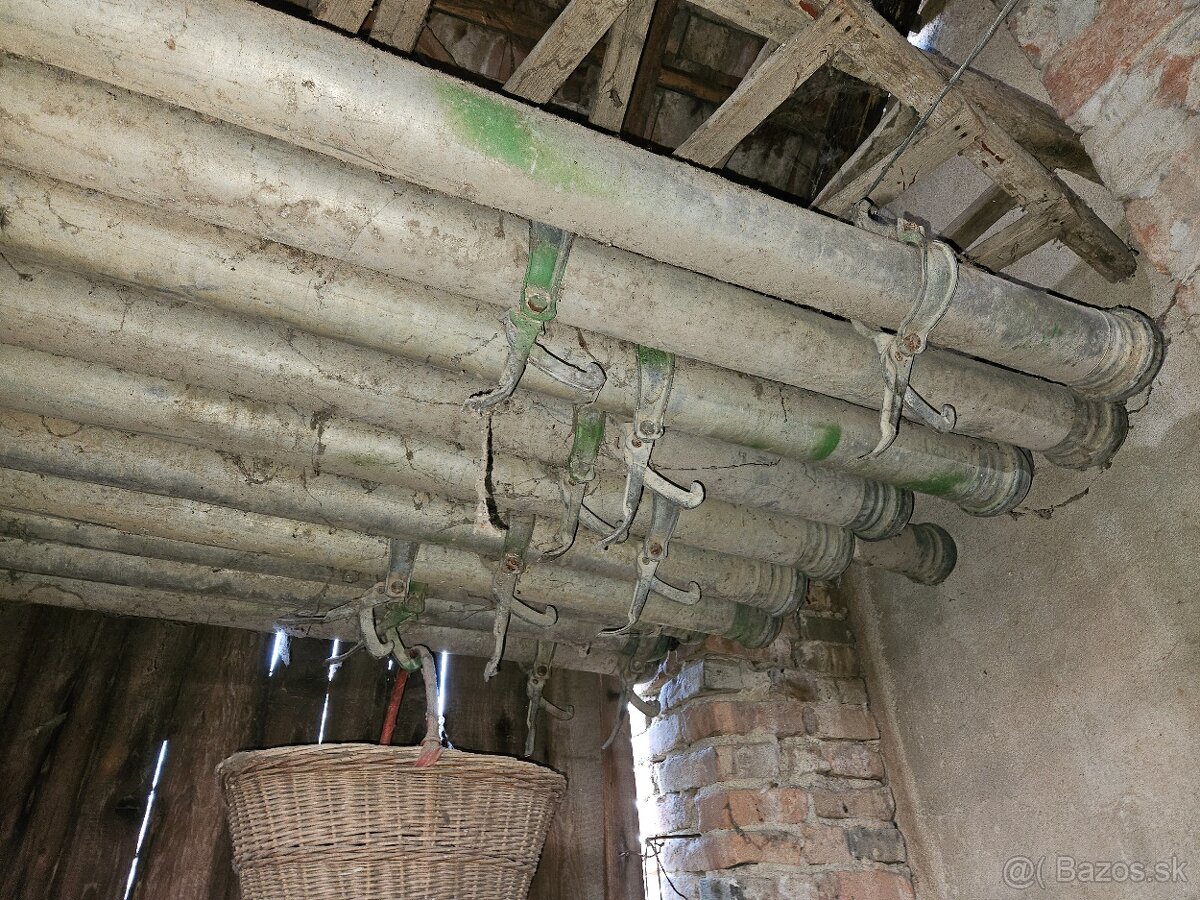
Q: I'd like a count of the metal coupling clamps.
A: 10